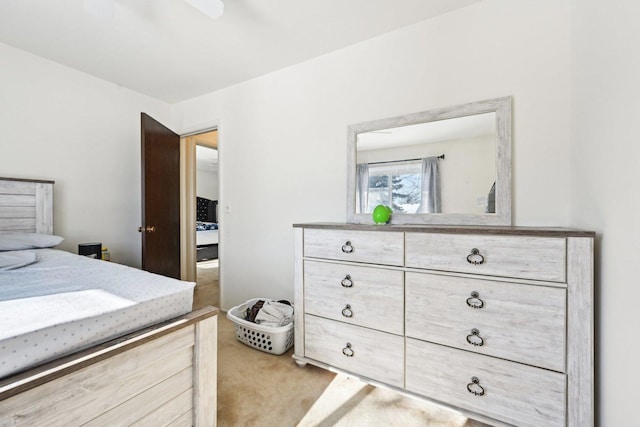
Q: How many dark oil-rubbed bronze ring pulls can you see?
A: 8